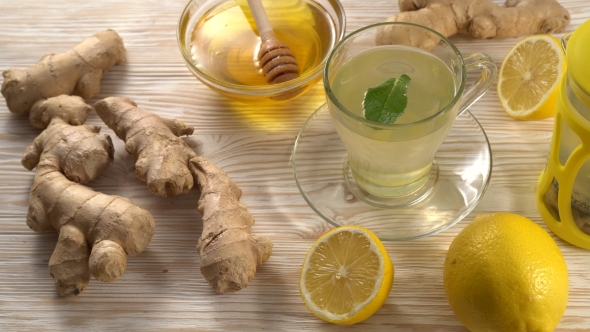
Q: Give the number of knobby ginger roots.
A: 5